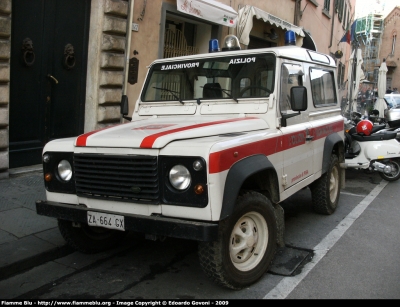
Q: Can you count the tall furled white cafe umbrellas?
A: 3